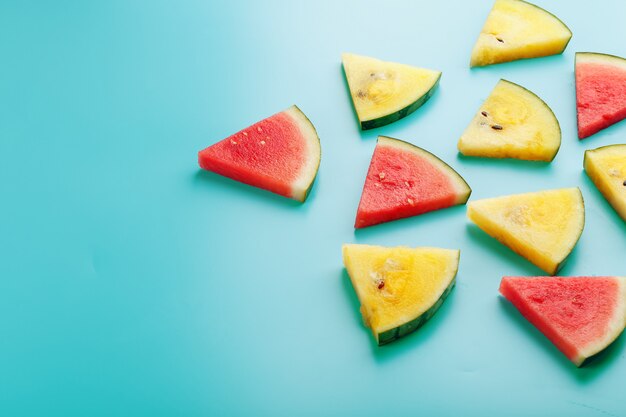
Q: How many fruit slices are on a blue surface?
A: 10